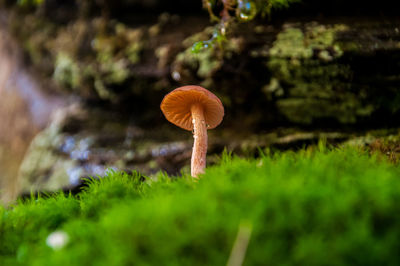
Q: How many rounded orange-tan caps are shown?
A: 1